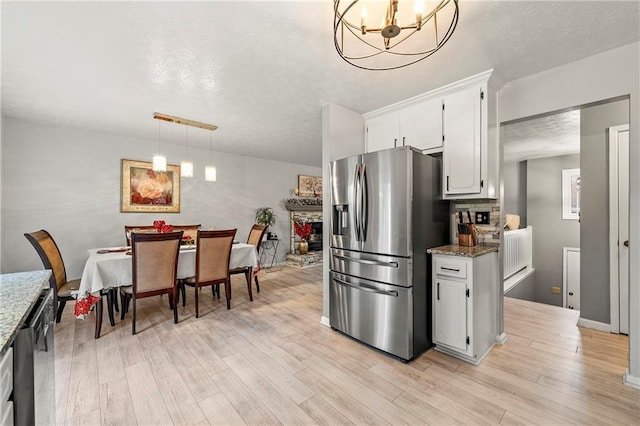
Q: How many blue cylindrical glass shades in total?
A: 0